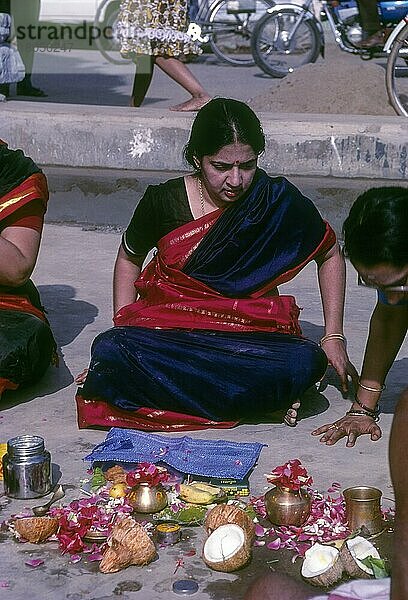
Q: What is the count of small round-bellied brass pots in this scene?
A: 2